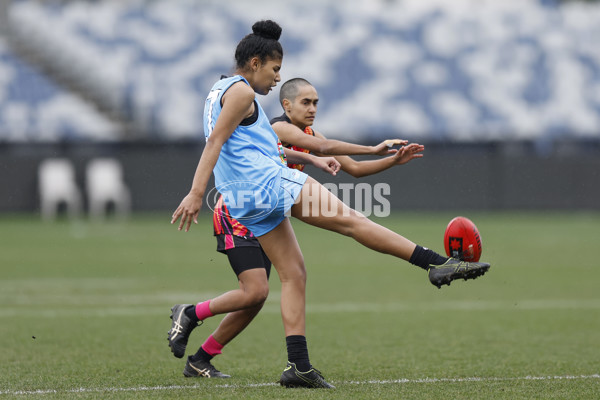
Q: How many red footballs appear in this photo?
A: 1